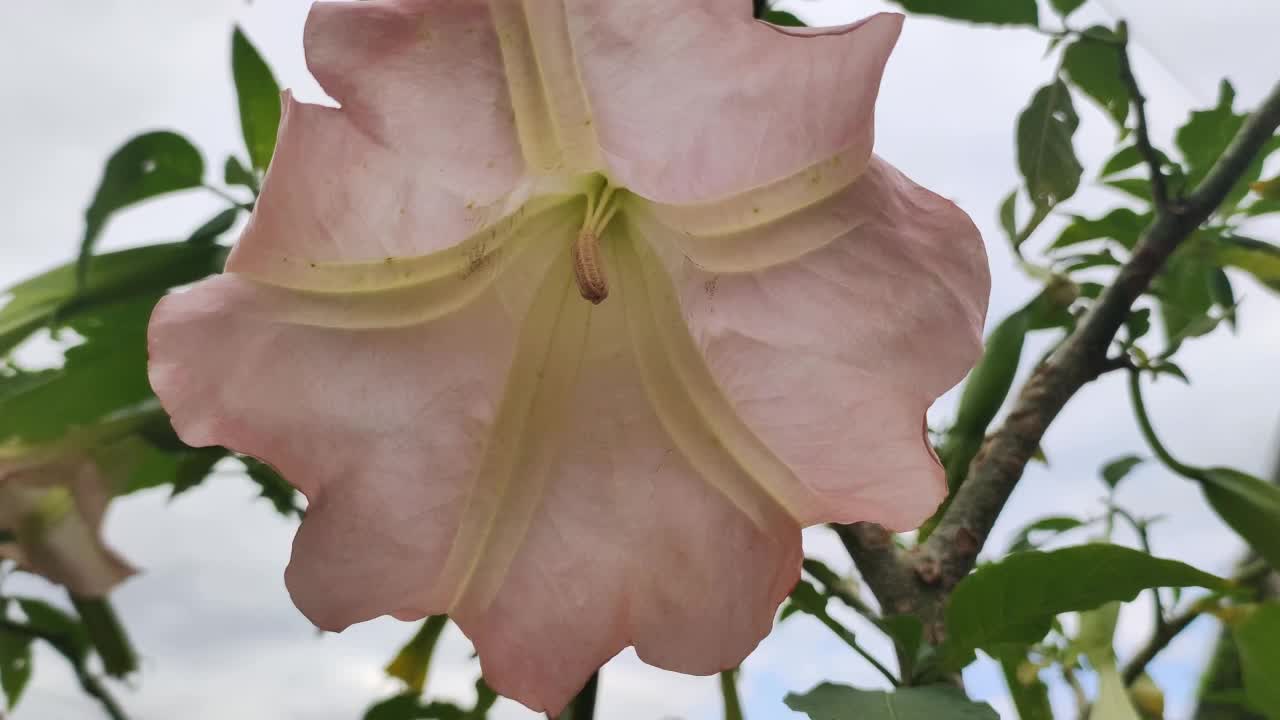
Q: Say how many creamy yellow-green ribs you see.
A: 5